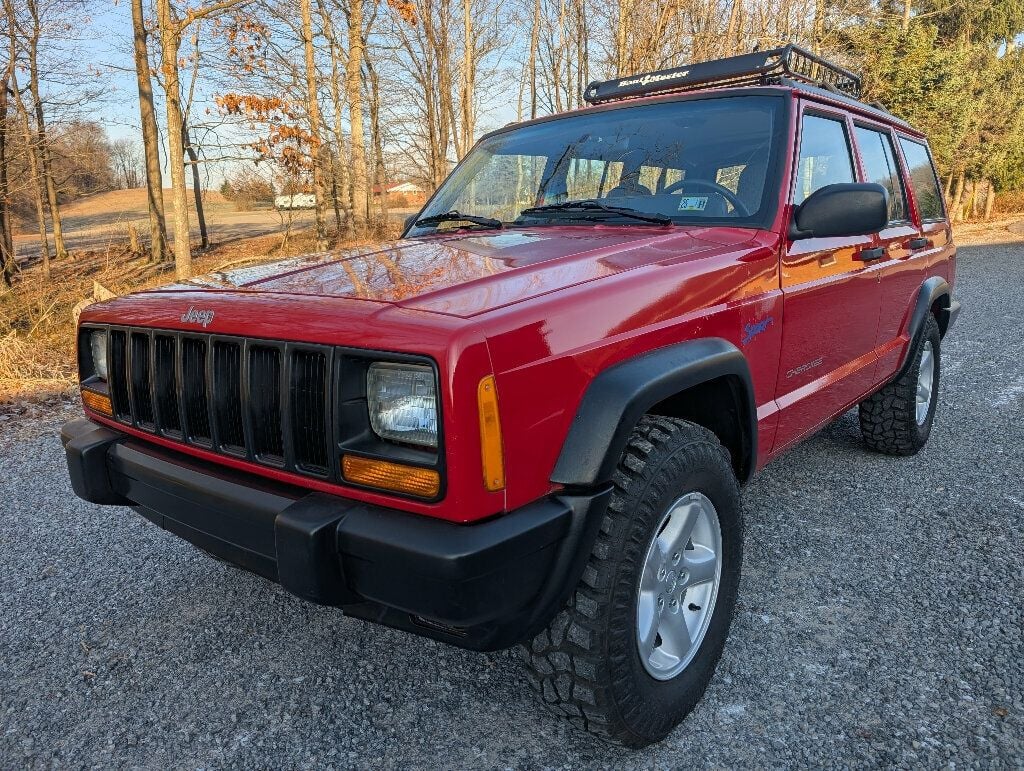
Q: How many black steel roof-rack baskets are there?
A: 1